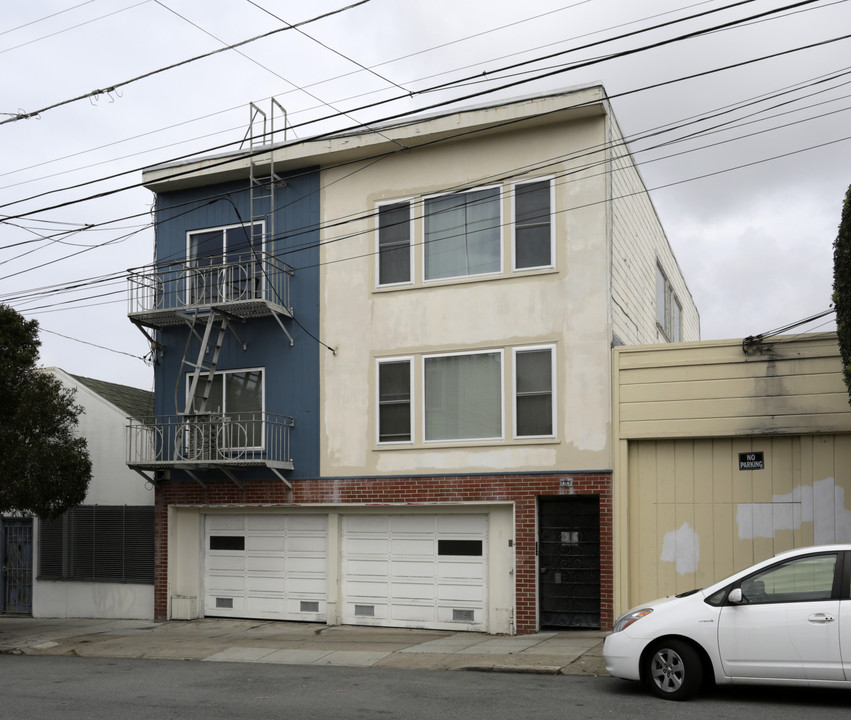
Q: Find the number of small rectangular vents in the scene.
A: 4